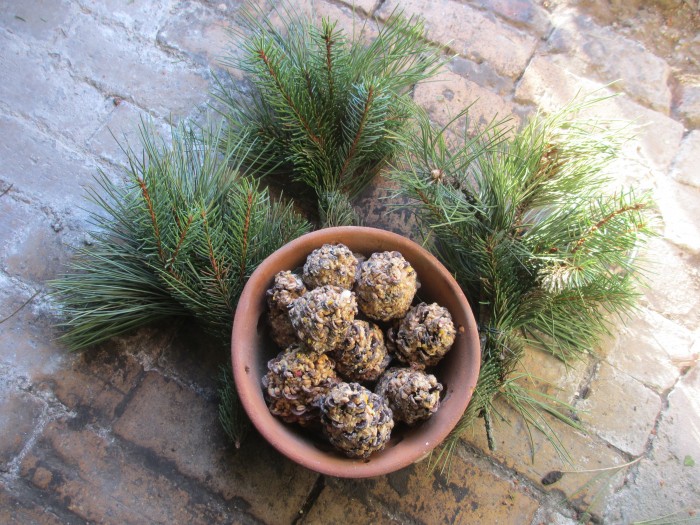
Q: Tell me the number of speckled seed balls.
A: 9